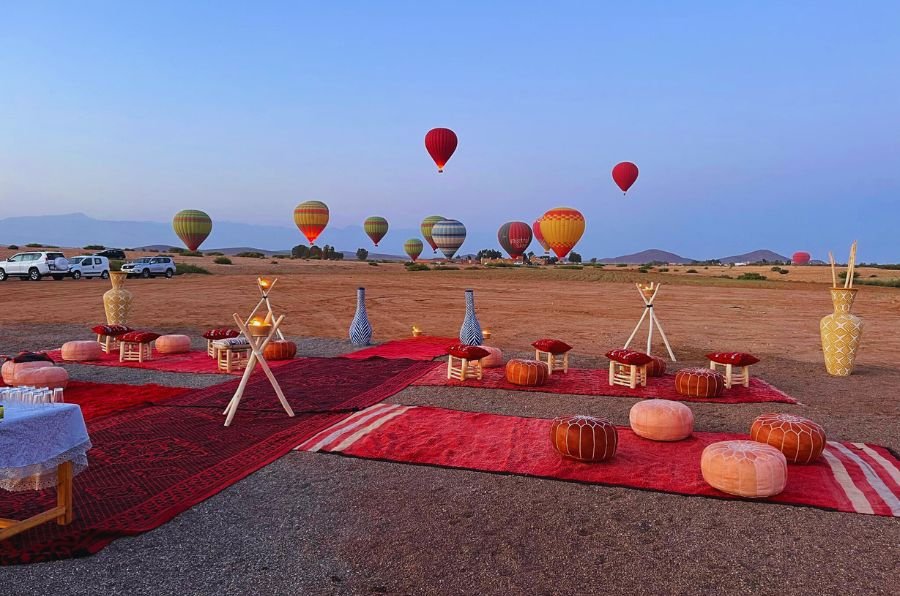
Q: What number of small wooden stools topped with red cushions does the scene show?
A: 7